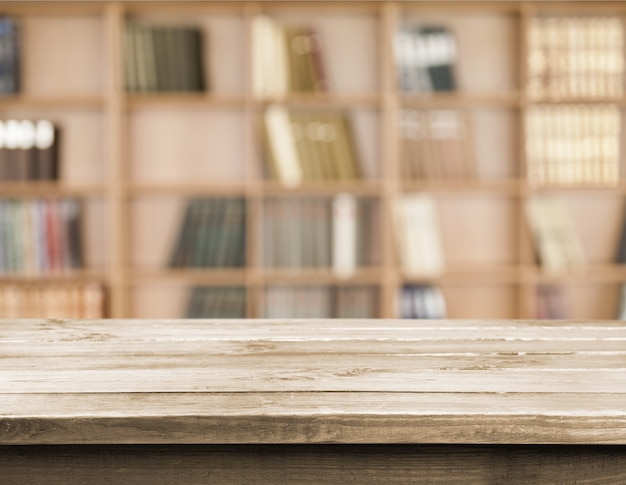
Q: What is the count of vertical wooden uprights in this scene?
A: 4